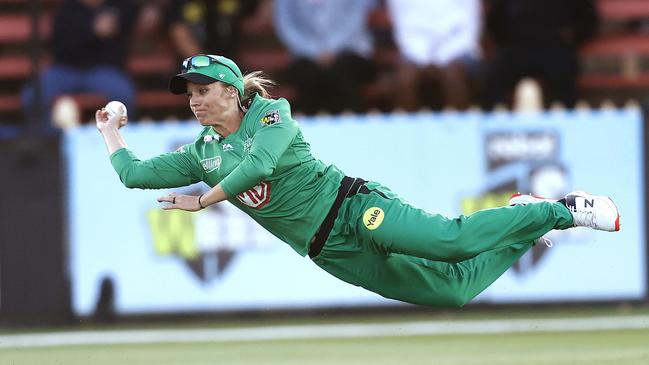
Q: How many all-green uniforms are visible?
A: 1